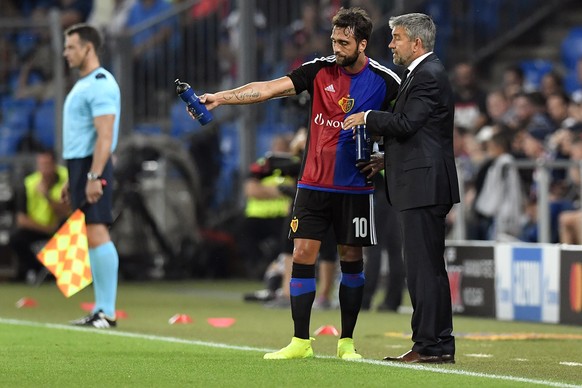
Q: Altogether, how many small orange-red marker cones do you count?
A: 6